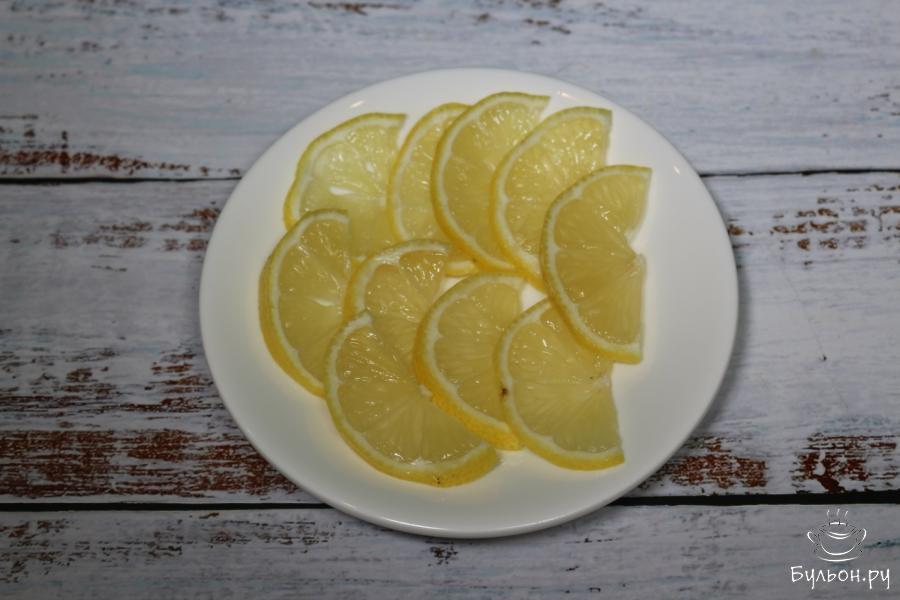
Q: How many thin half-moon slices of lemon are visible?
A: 10